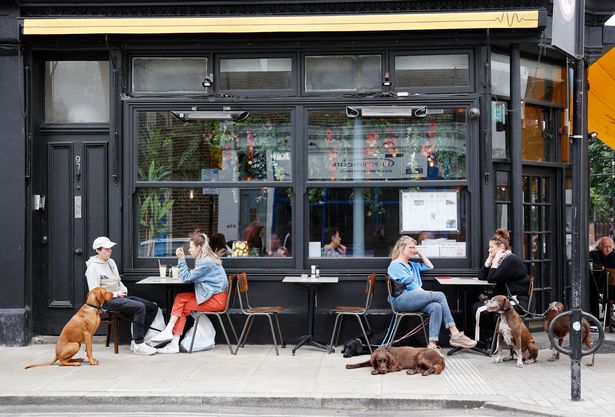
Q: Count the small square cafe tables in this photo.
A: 3